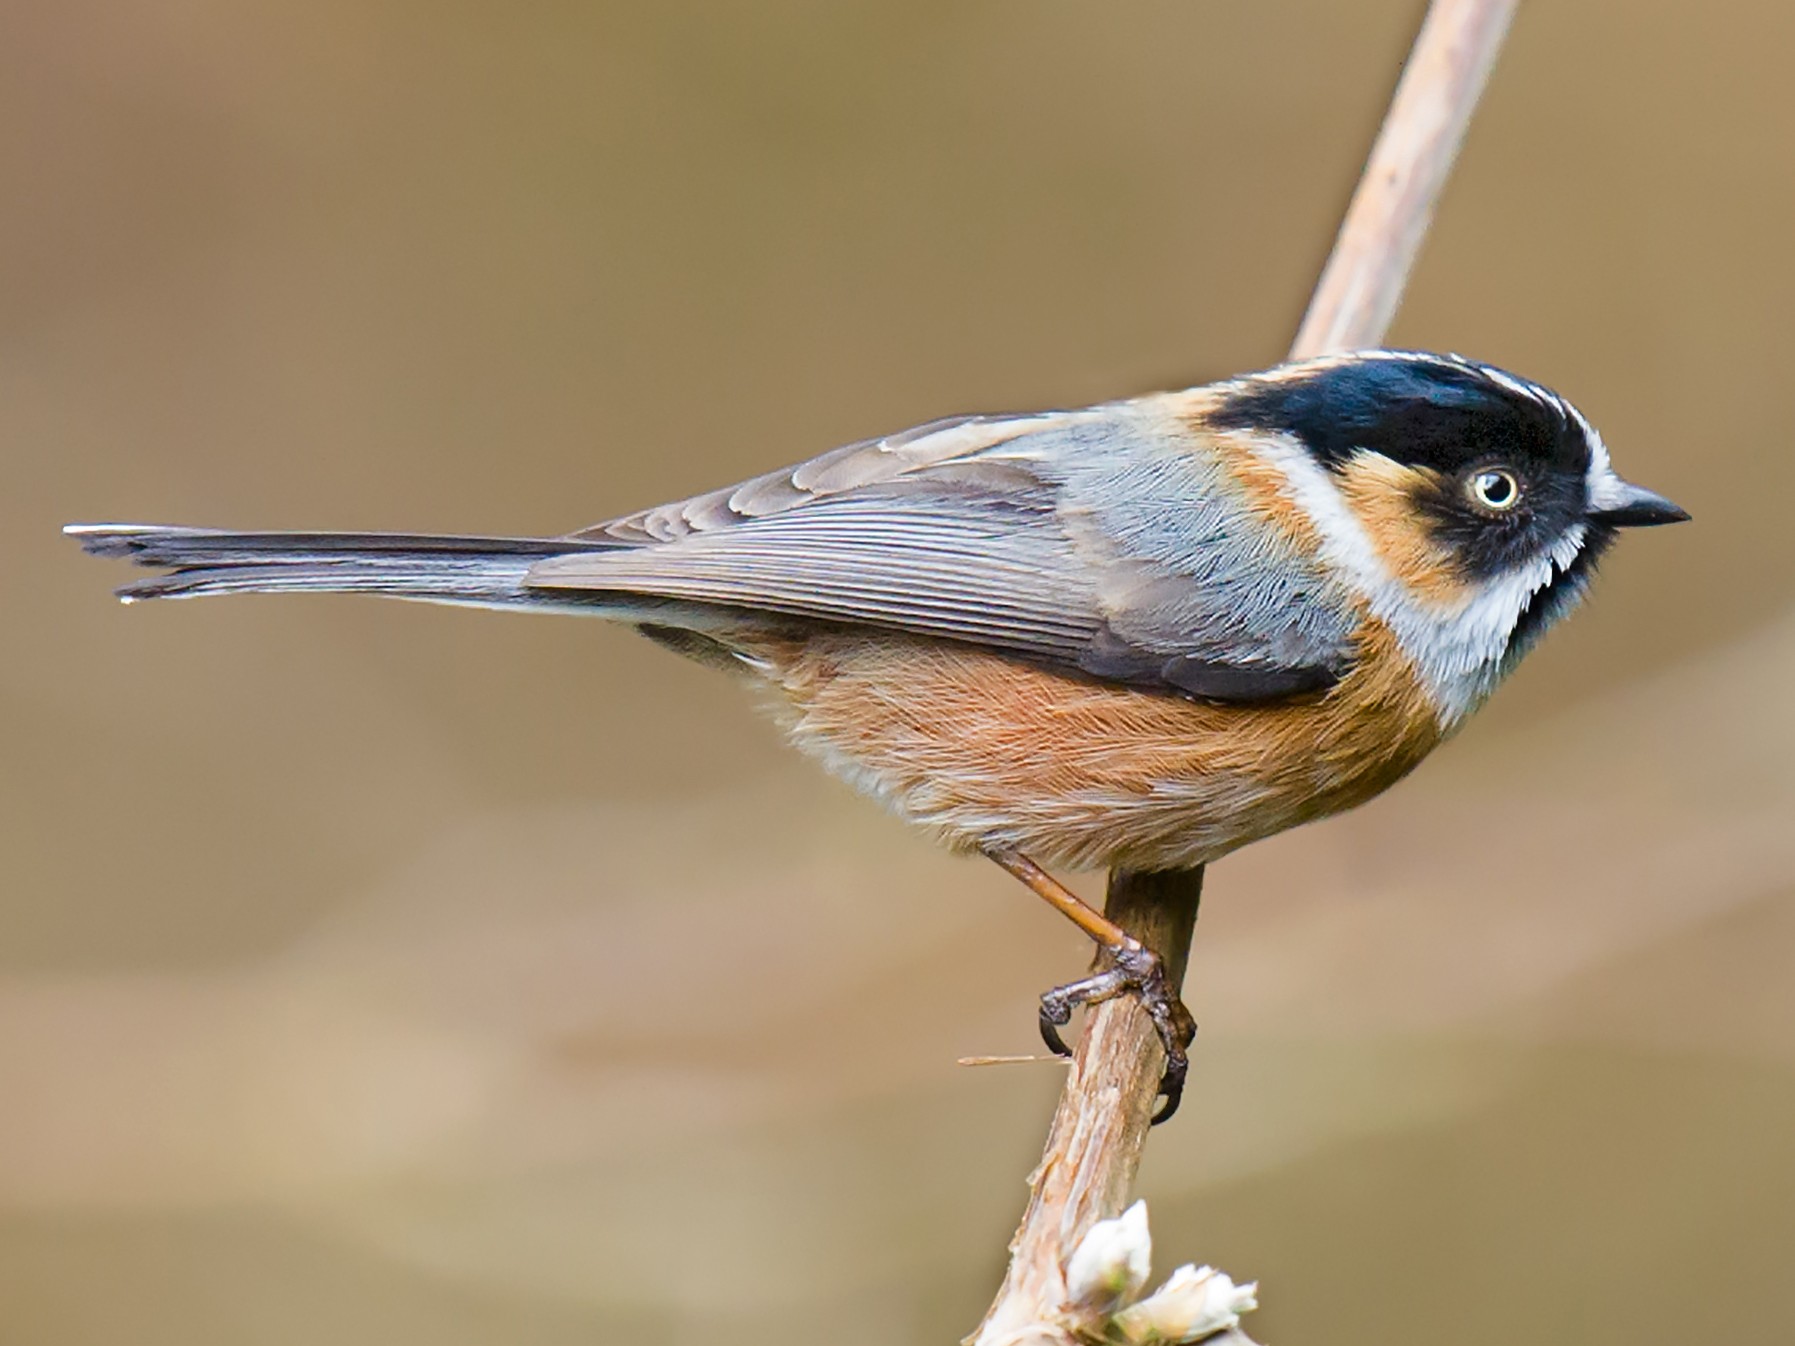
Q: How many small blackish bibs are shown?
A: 1